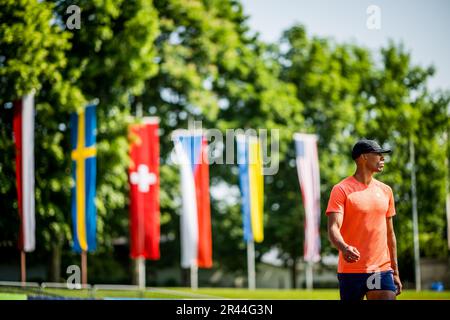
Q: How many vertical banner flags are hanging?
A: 6